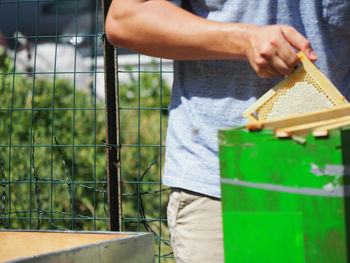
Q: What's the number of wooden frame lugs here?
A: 3